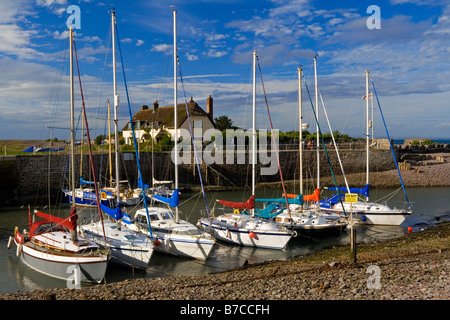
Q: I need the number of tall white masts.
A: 7